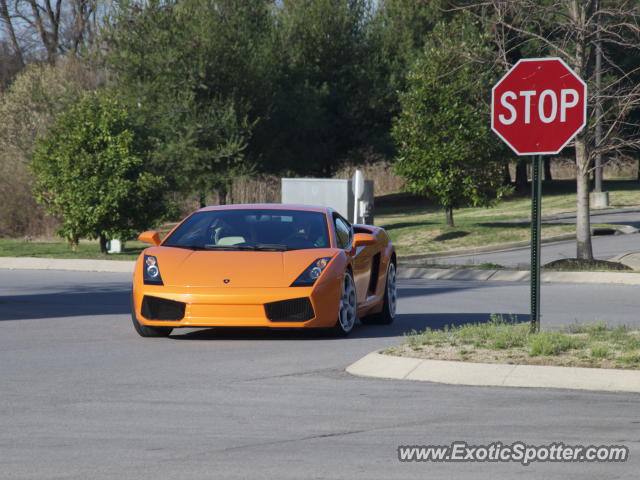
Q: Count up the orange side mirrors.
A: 2